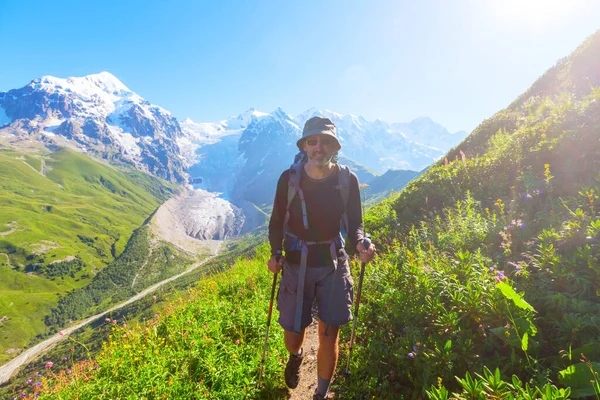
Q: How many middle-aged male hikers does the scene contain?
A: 1